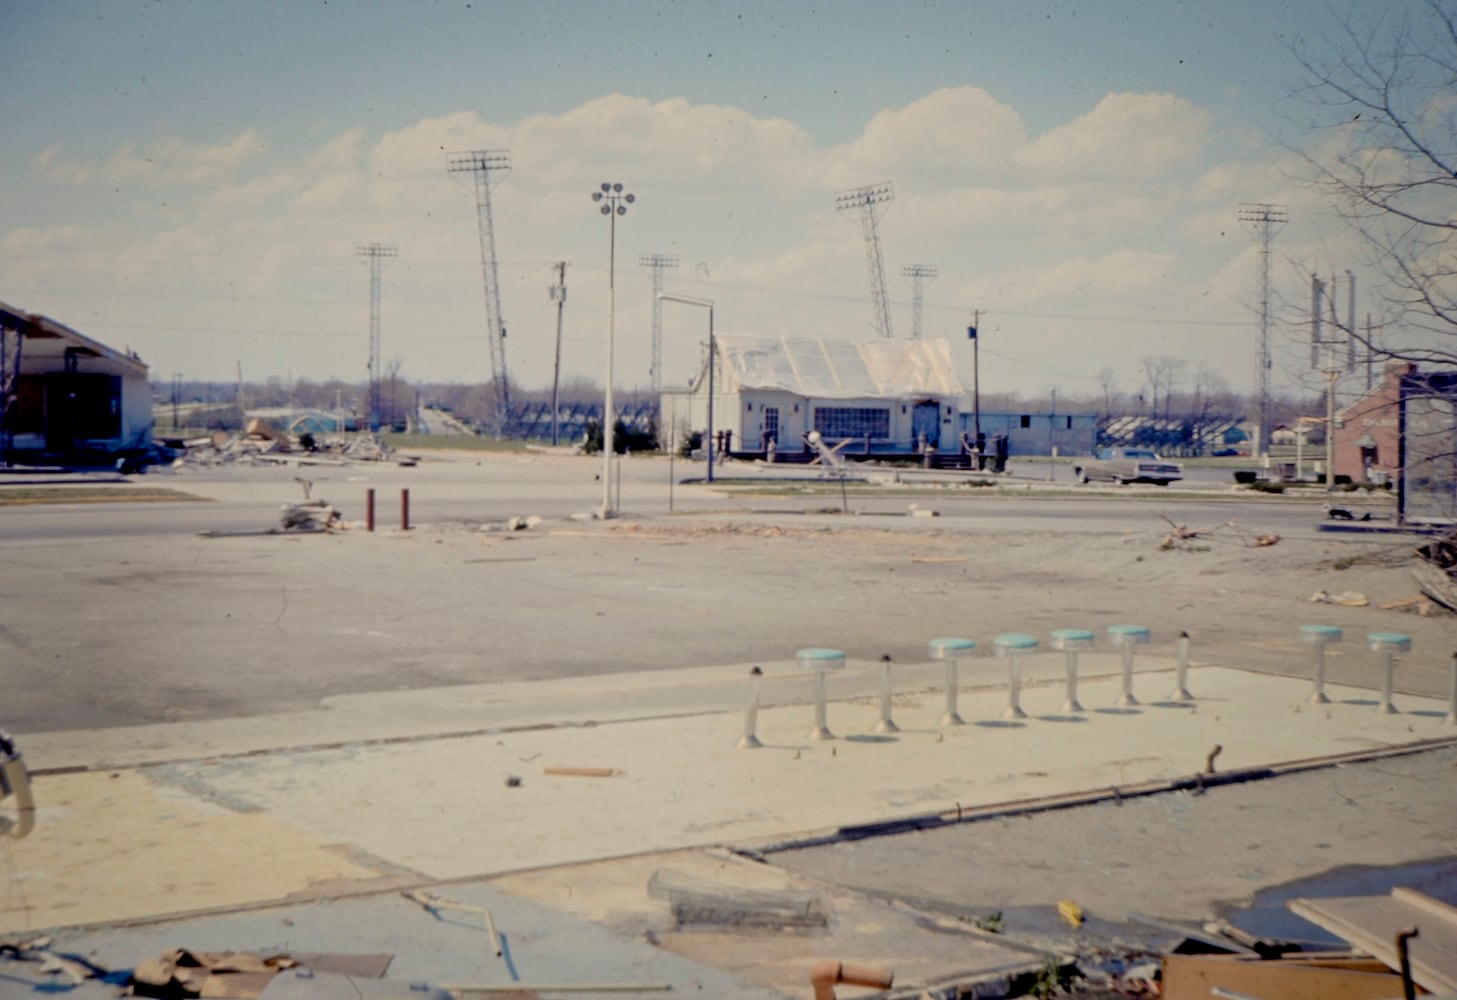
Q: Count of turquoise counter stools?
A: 7